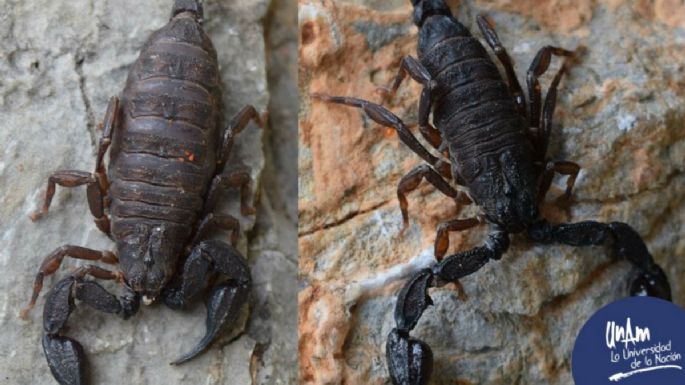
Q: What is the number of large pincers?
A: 4